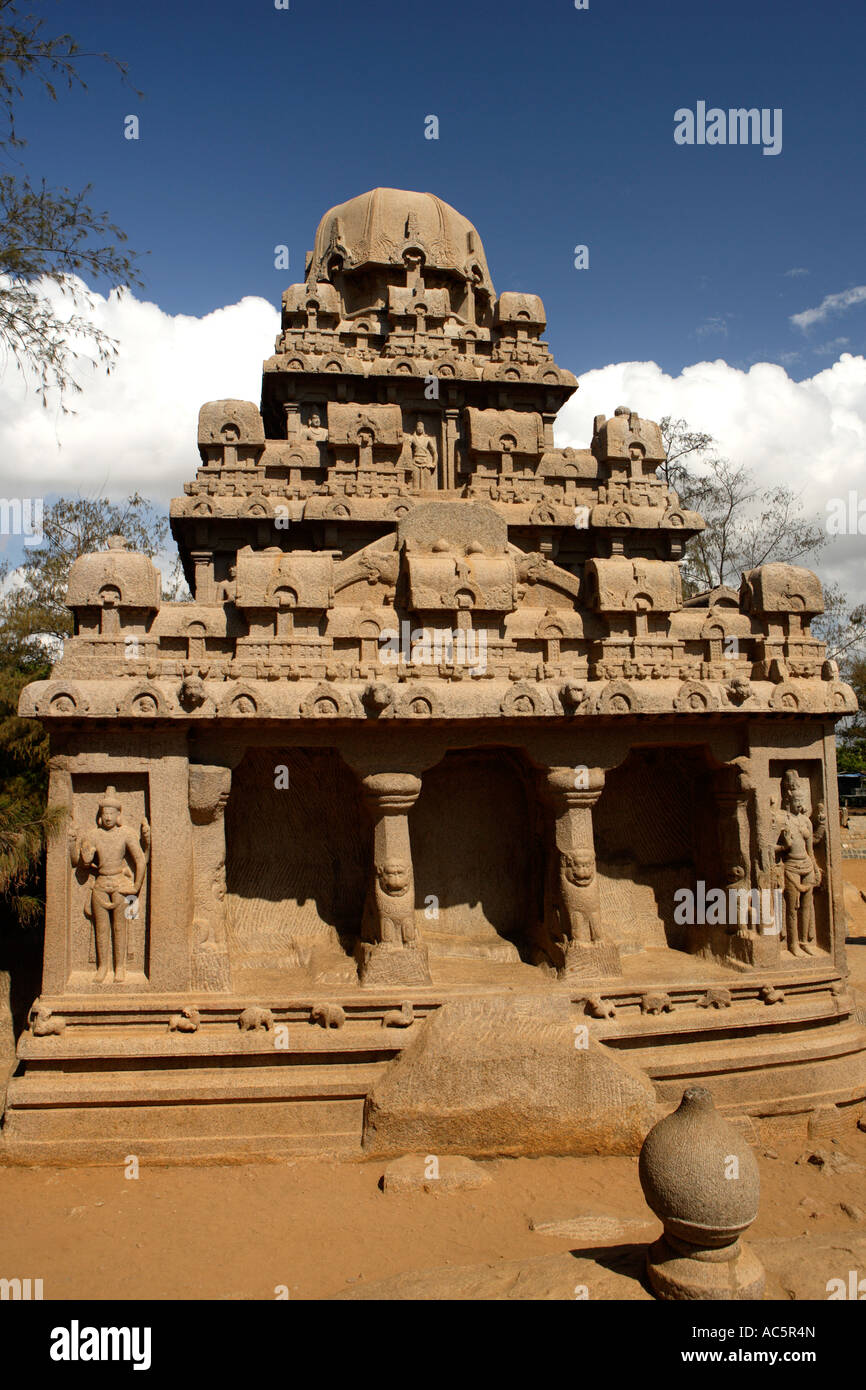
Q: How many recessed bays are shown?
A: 3